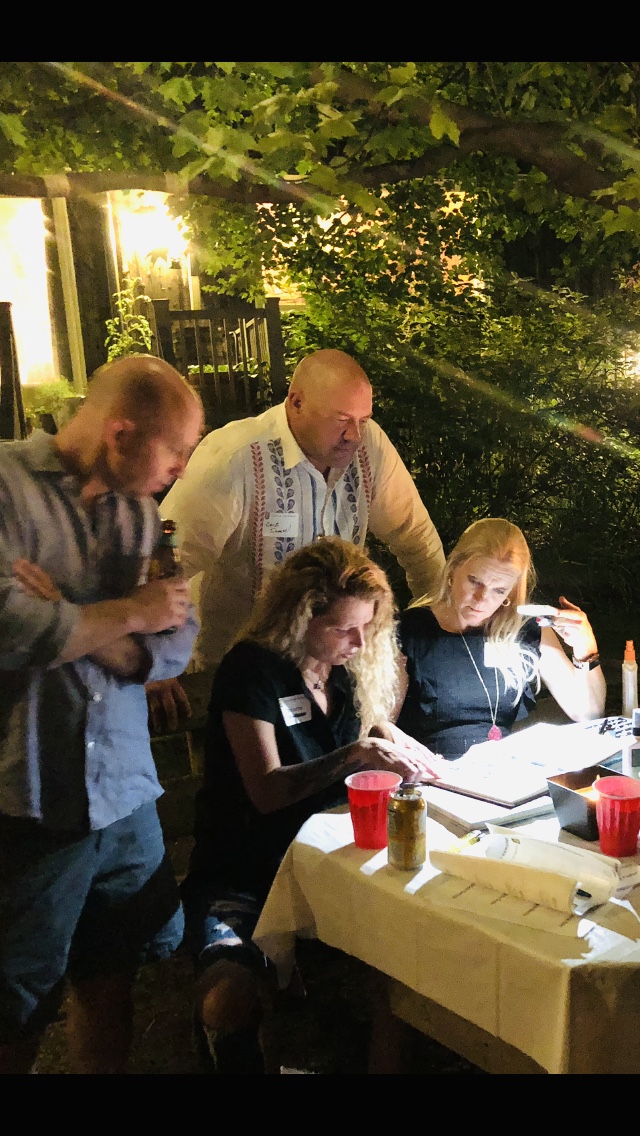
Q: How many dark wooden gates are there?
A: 1